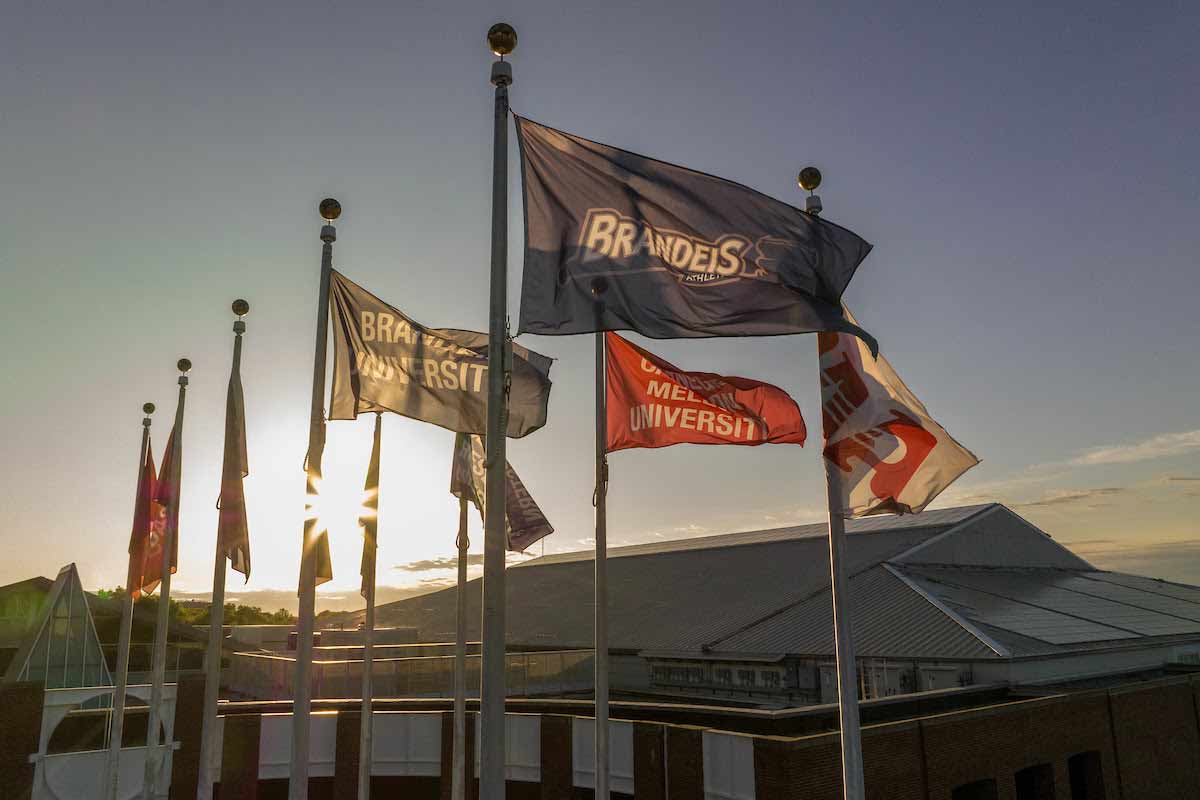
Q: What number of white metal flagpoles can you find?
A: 9